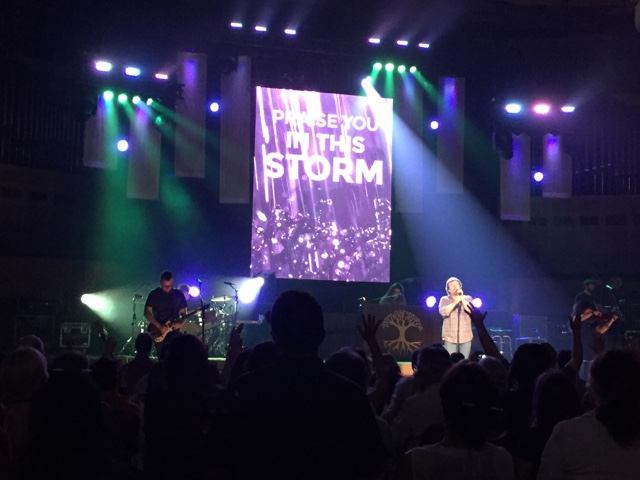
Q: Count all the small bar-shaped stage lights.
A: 12